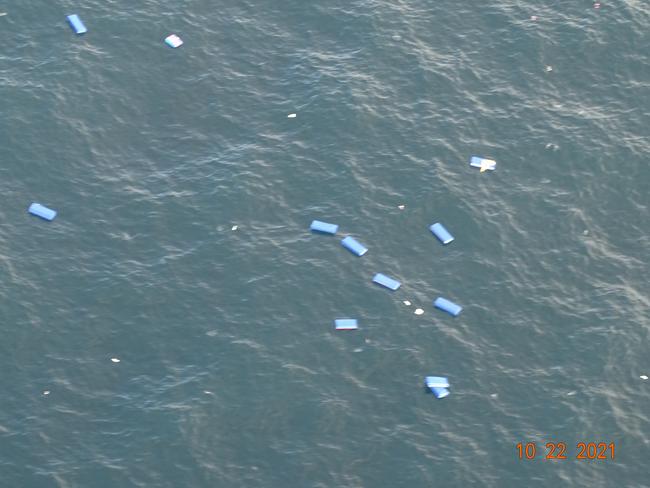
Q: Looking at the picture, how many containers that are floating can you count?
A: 12